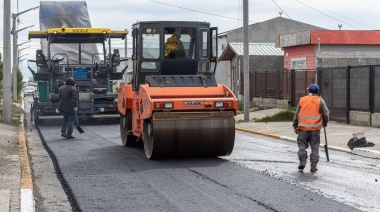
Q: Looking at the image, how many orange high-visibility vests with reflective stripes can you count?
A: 1